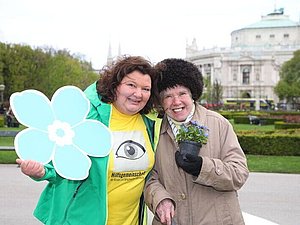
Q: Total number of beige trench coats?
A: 1